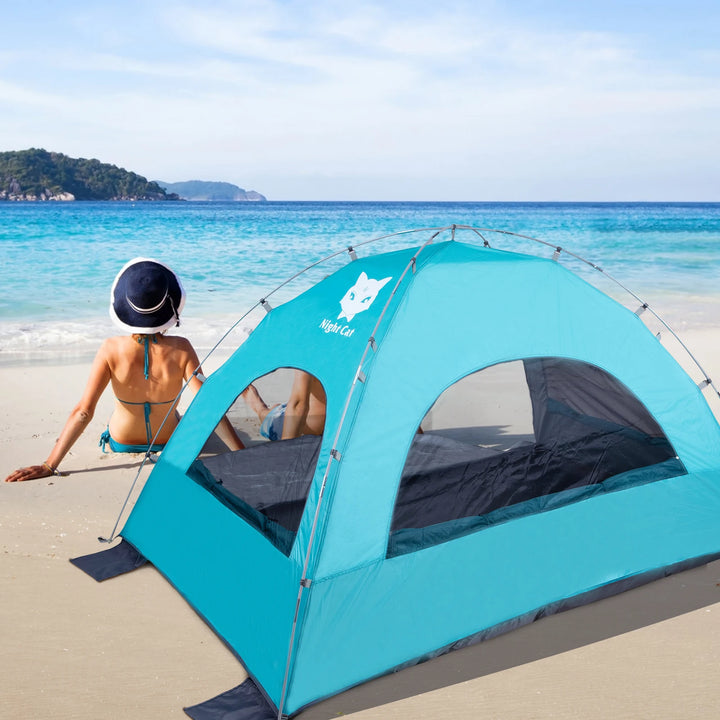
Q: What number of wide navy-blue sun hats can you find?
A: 1